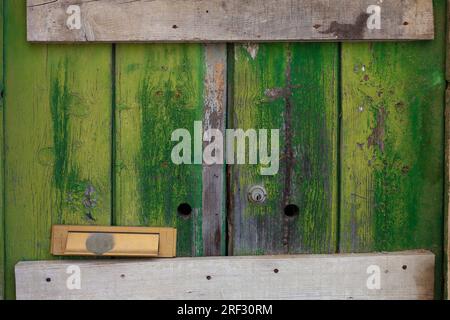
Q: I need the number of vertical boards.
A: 4